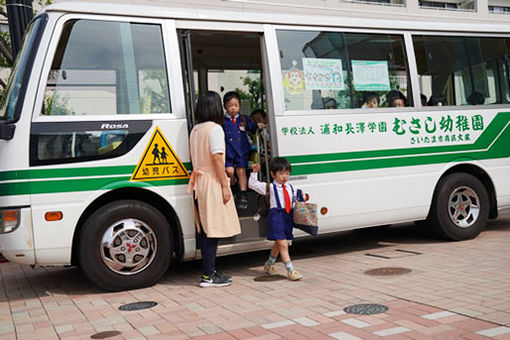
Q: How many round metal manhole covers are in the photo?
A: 5